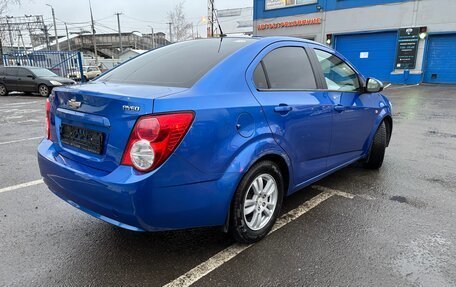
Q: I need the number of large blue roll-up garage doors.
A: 2